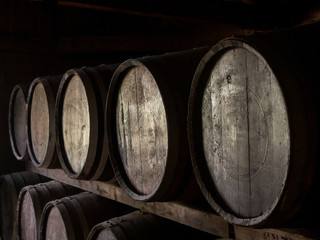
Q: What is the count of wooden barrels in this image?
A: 9